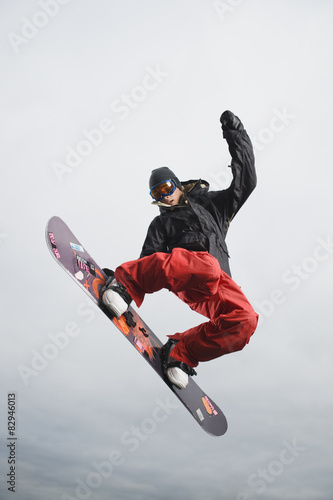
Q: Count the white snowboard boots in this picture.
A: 2